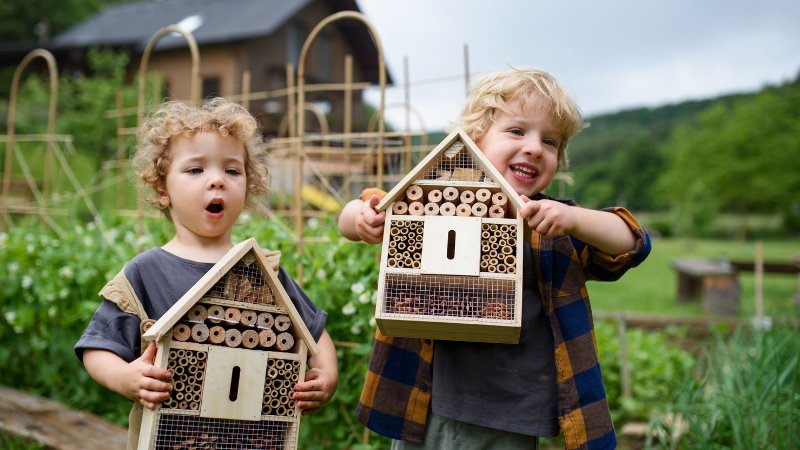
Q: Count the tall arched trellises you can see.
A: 3